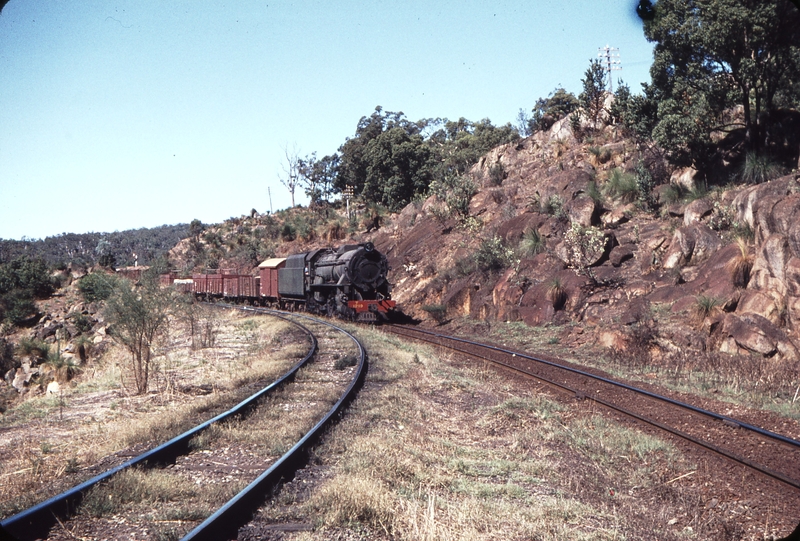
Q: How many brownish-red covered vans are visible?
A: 1